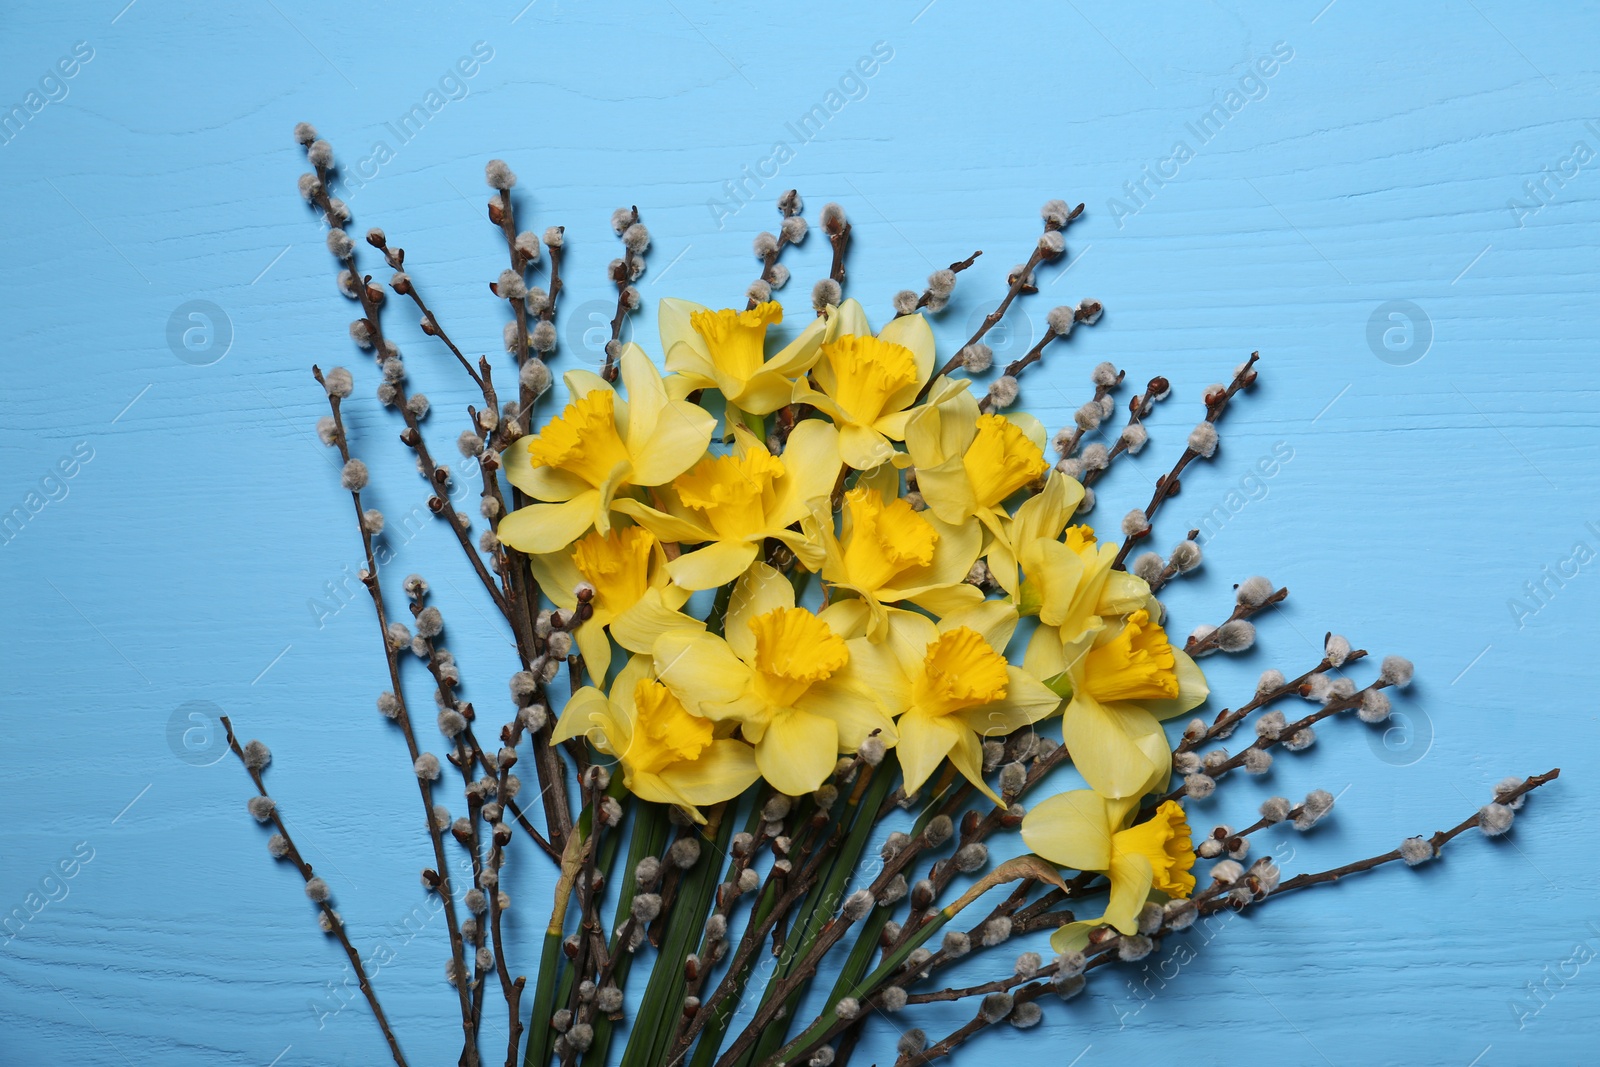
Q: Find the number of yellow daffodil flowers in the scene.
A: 13